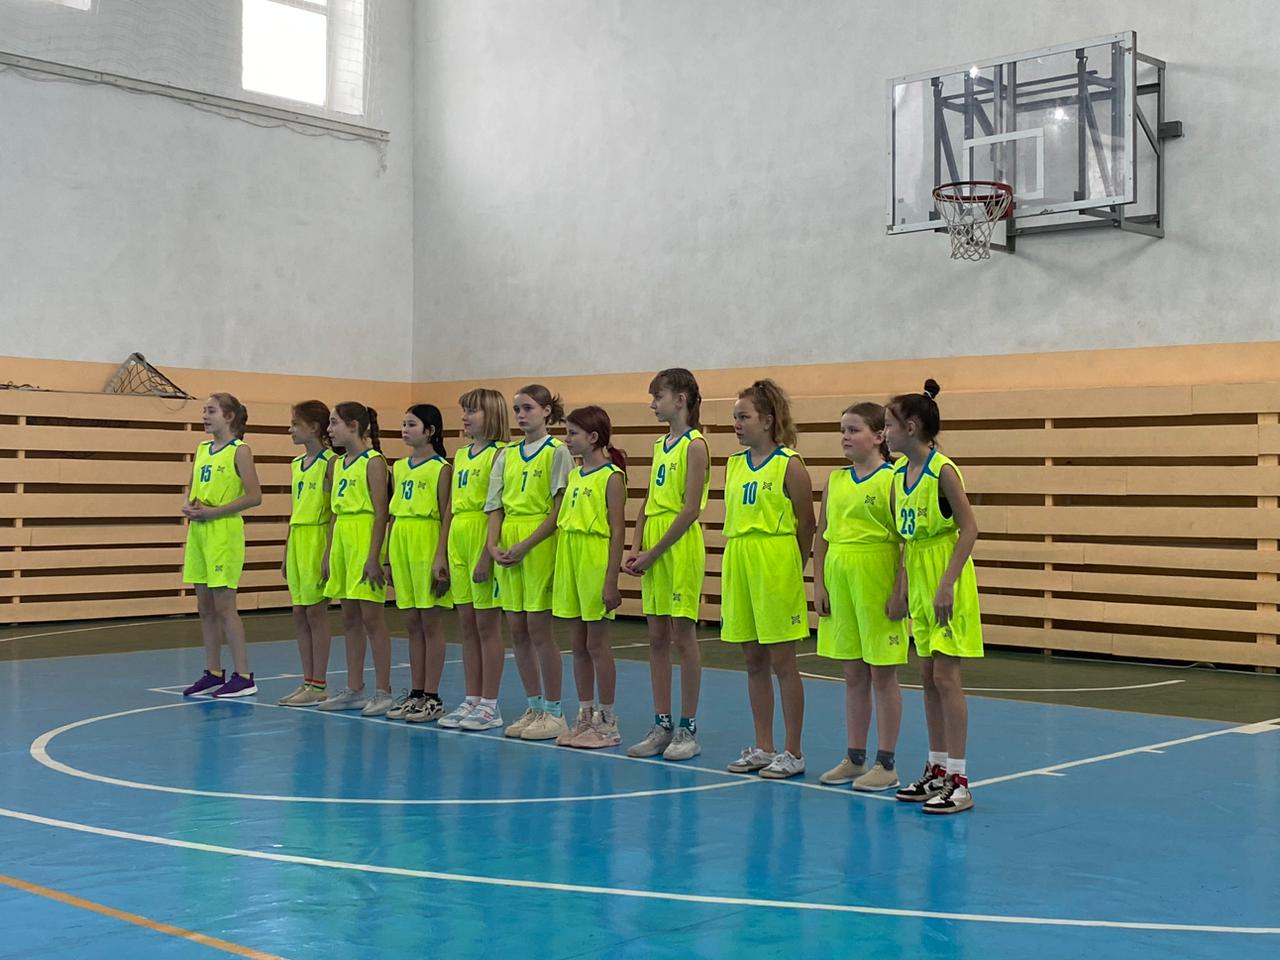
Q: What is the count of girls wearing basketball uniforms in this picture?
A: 11